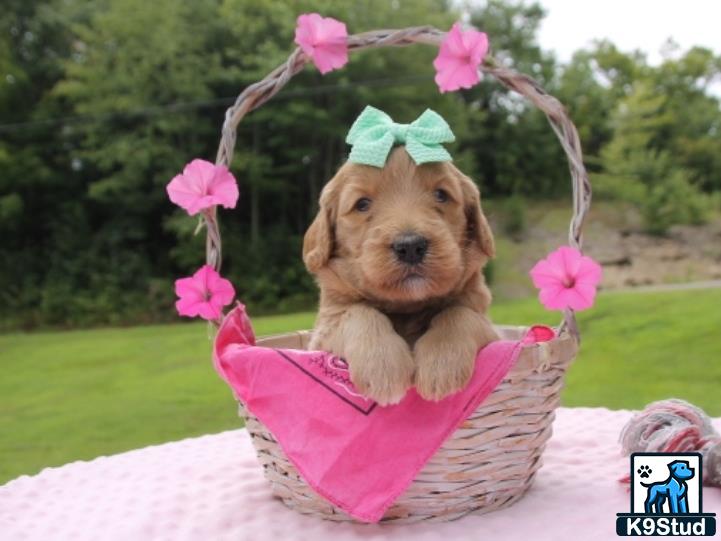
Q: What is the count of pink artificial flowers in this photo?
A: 5